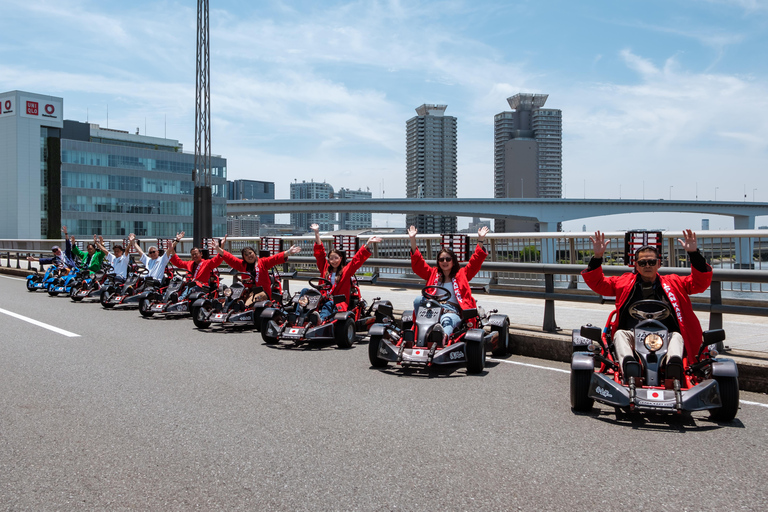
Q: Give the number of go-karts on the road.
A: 9